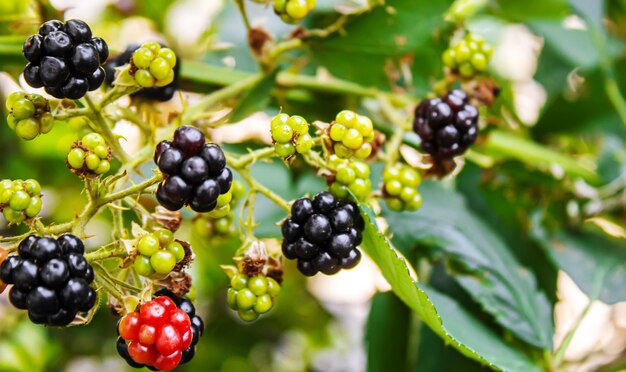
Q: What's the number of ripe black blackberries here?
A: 7